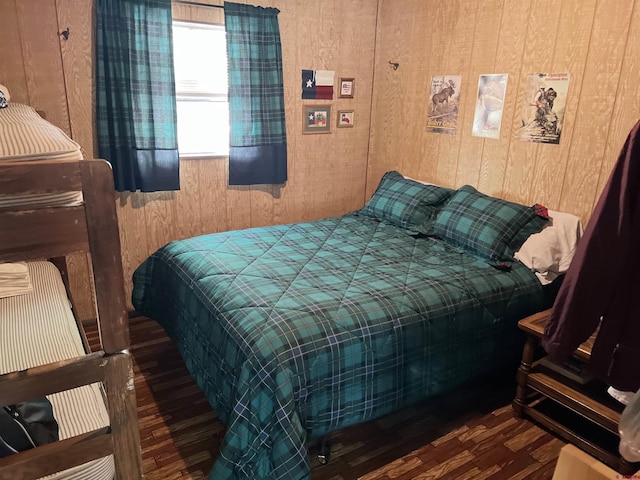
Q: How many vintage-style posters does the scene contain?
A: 3